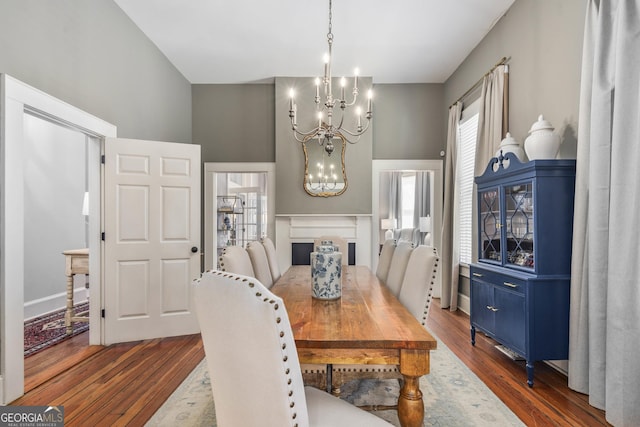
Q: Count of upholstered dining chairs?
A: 8